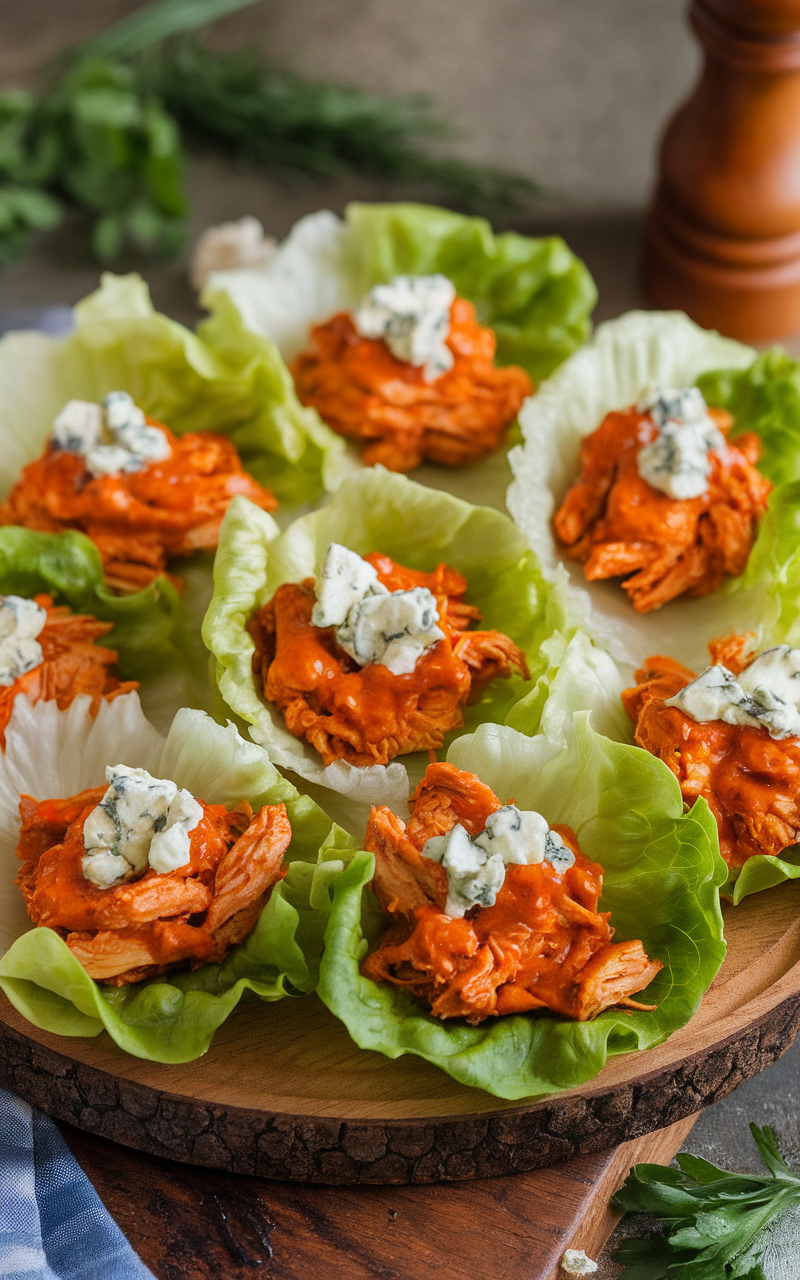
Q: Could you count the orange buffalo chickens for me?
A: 8